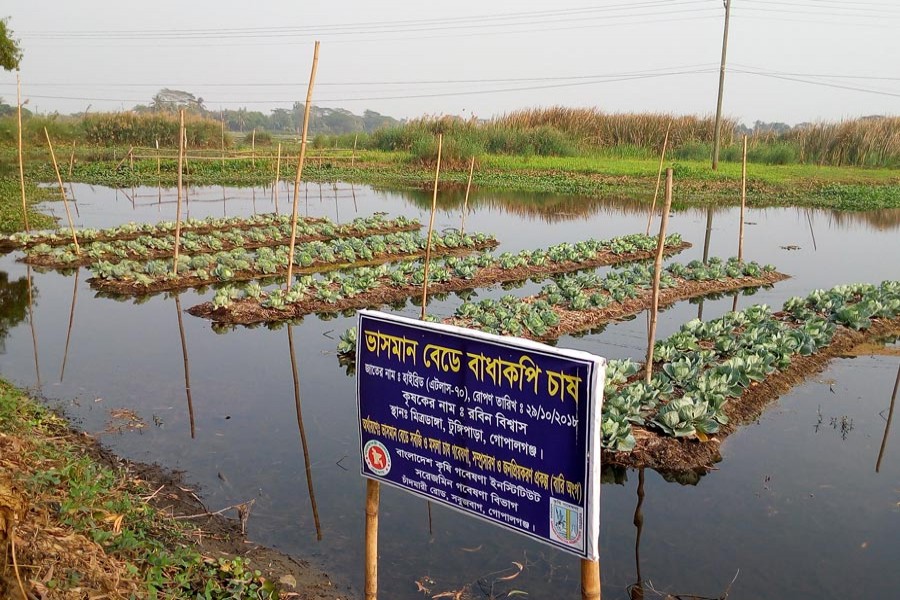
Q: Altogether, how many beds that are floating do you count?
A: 6